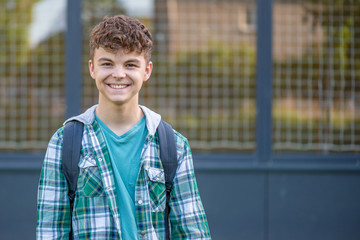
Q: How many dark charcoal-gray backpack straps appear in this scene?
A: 2